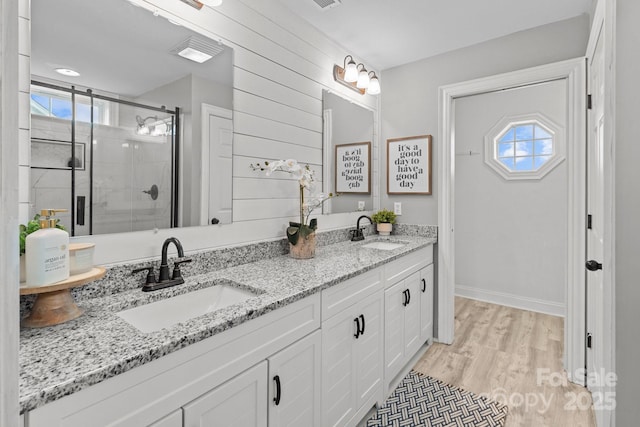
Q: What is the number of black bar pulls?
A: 6